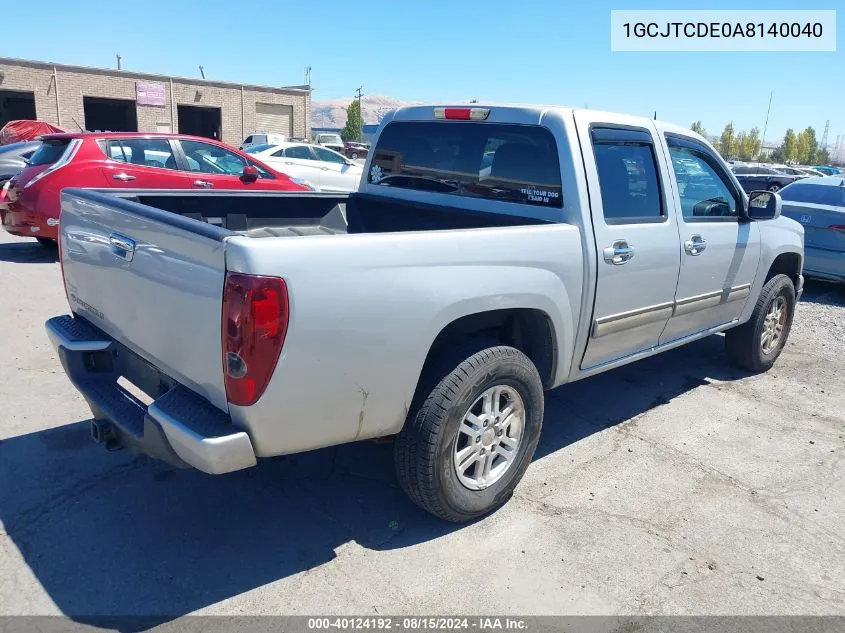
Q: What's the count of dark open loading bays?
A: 3